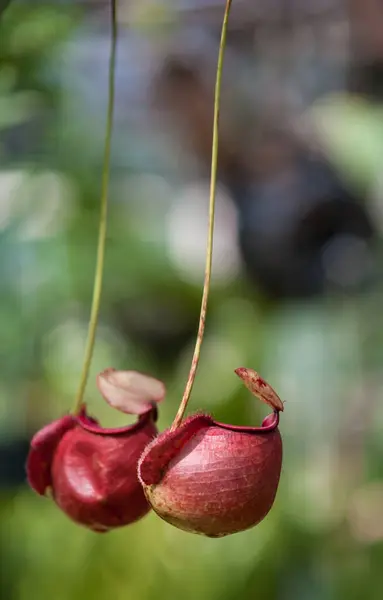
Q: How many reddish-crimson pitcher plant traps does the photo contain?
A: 2